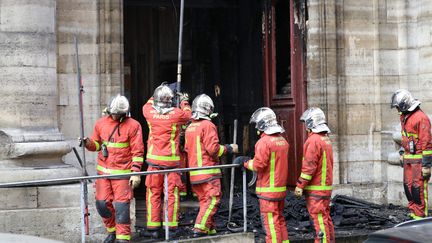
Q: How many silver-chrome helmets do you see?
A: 6